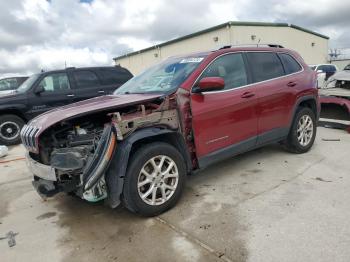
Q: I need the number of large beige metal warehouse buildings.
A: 1